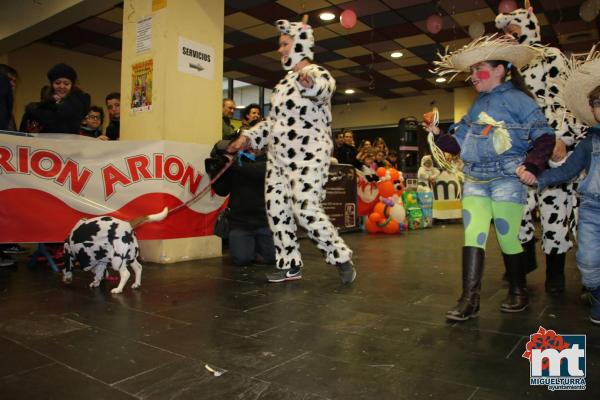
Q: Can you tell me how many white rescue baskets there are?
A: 0